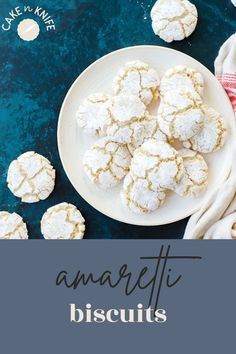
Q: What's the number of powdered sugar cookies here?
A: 14